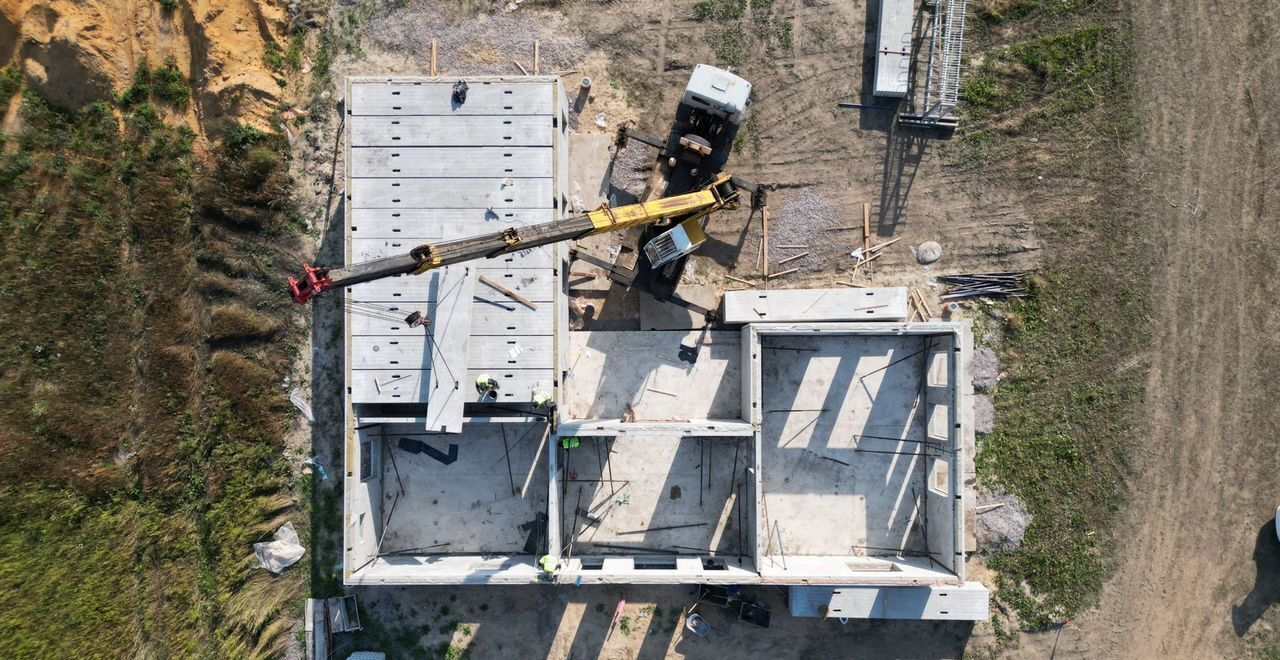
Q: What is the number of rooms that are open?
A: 4